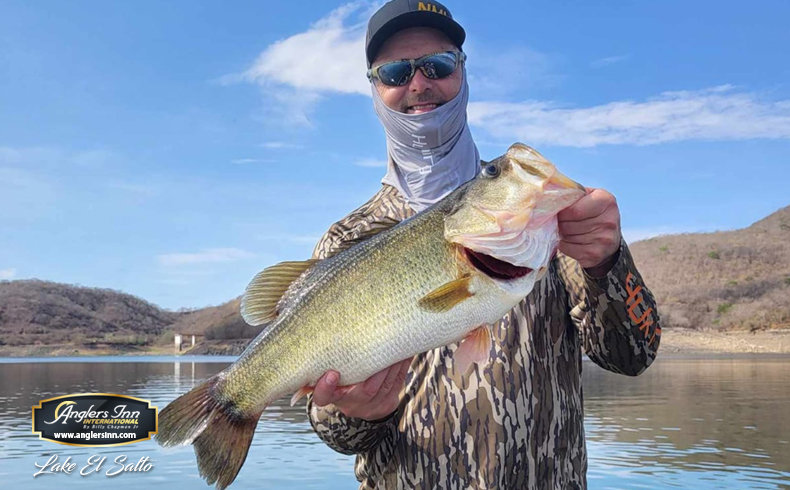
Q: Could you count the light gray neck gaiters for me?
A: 1